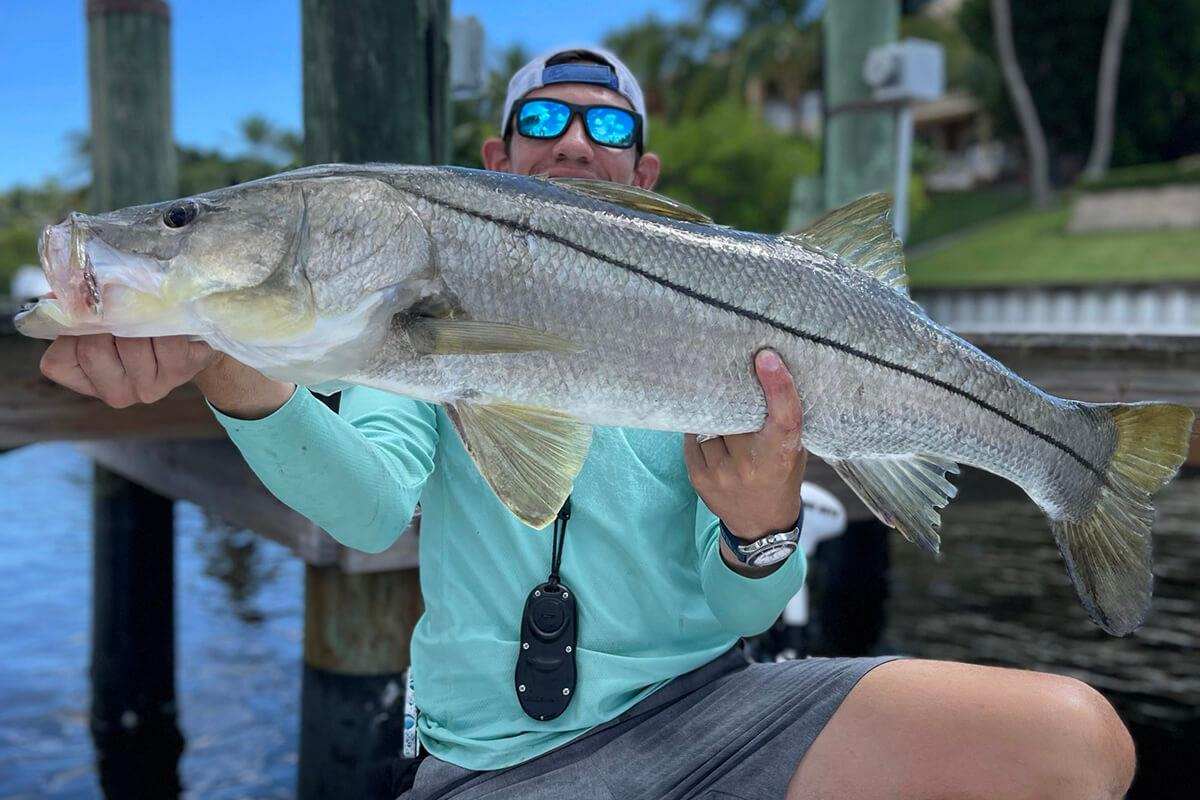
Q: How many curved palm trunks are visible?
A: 2